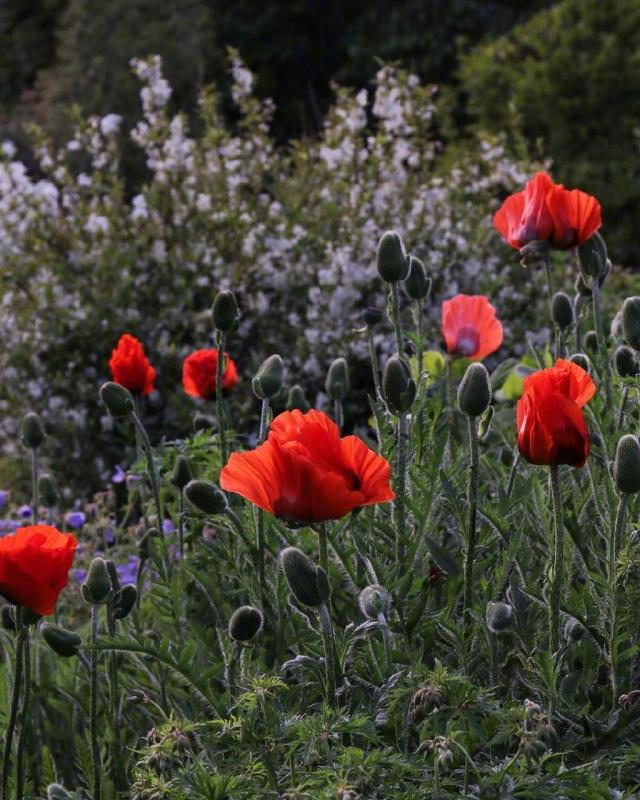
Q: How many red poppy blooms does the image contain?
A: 7